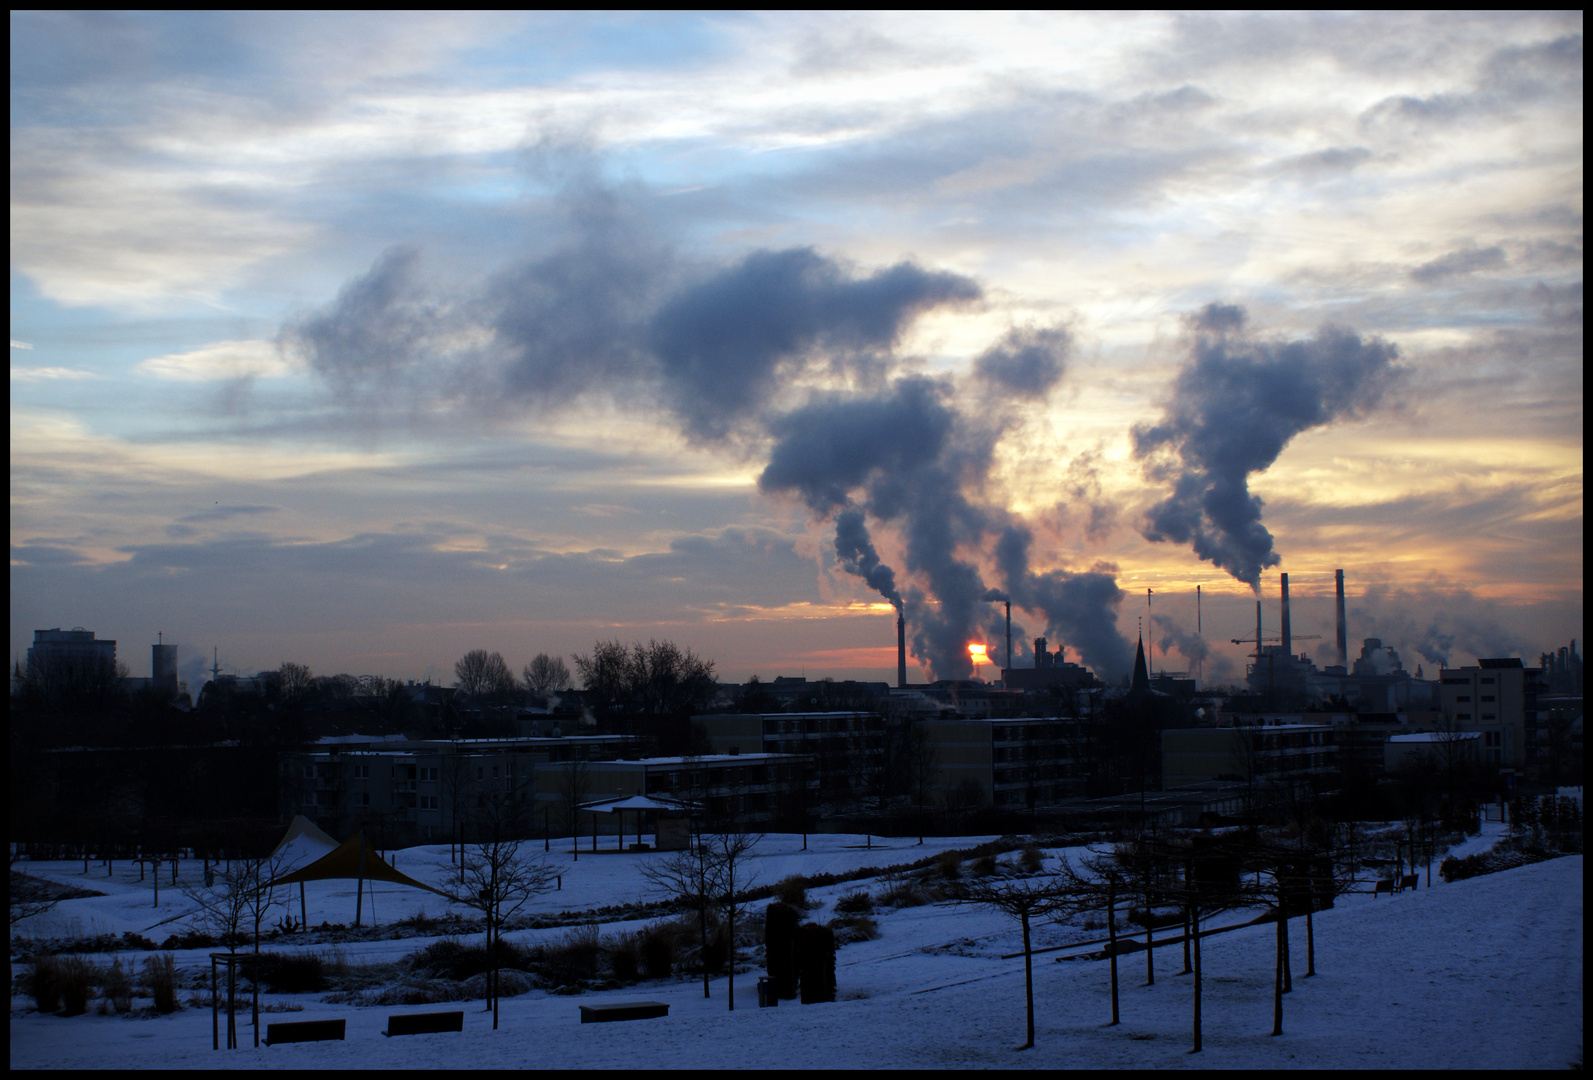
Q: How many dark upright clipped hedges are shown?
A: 2